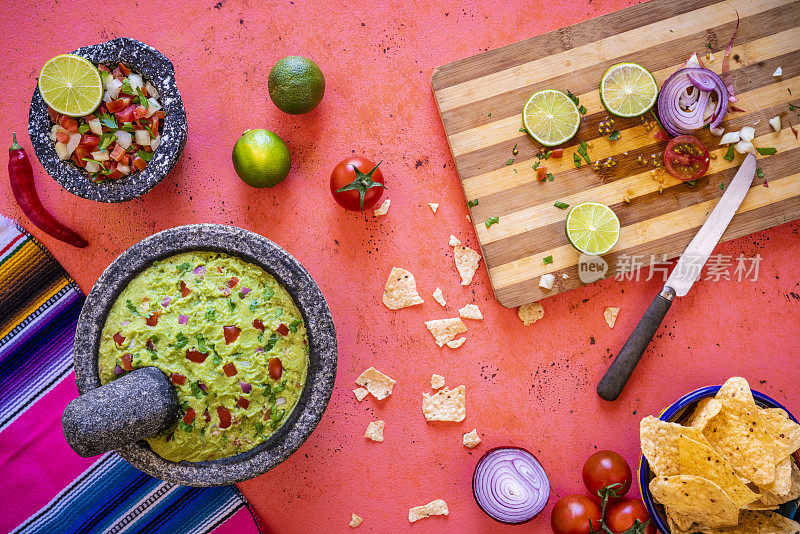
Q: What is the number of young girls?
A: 0